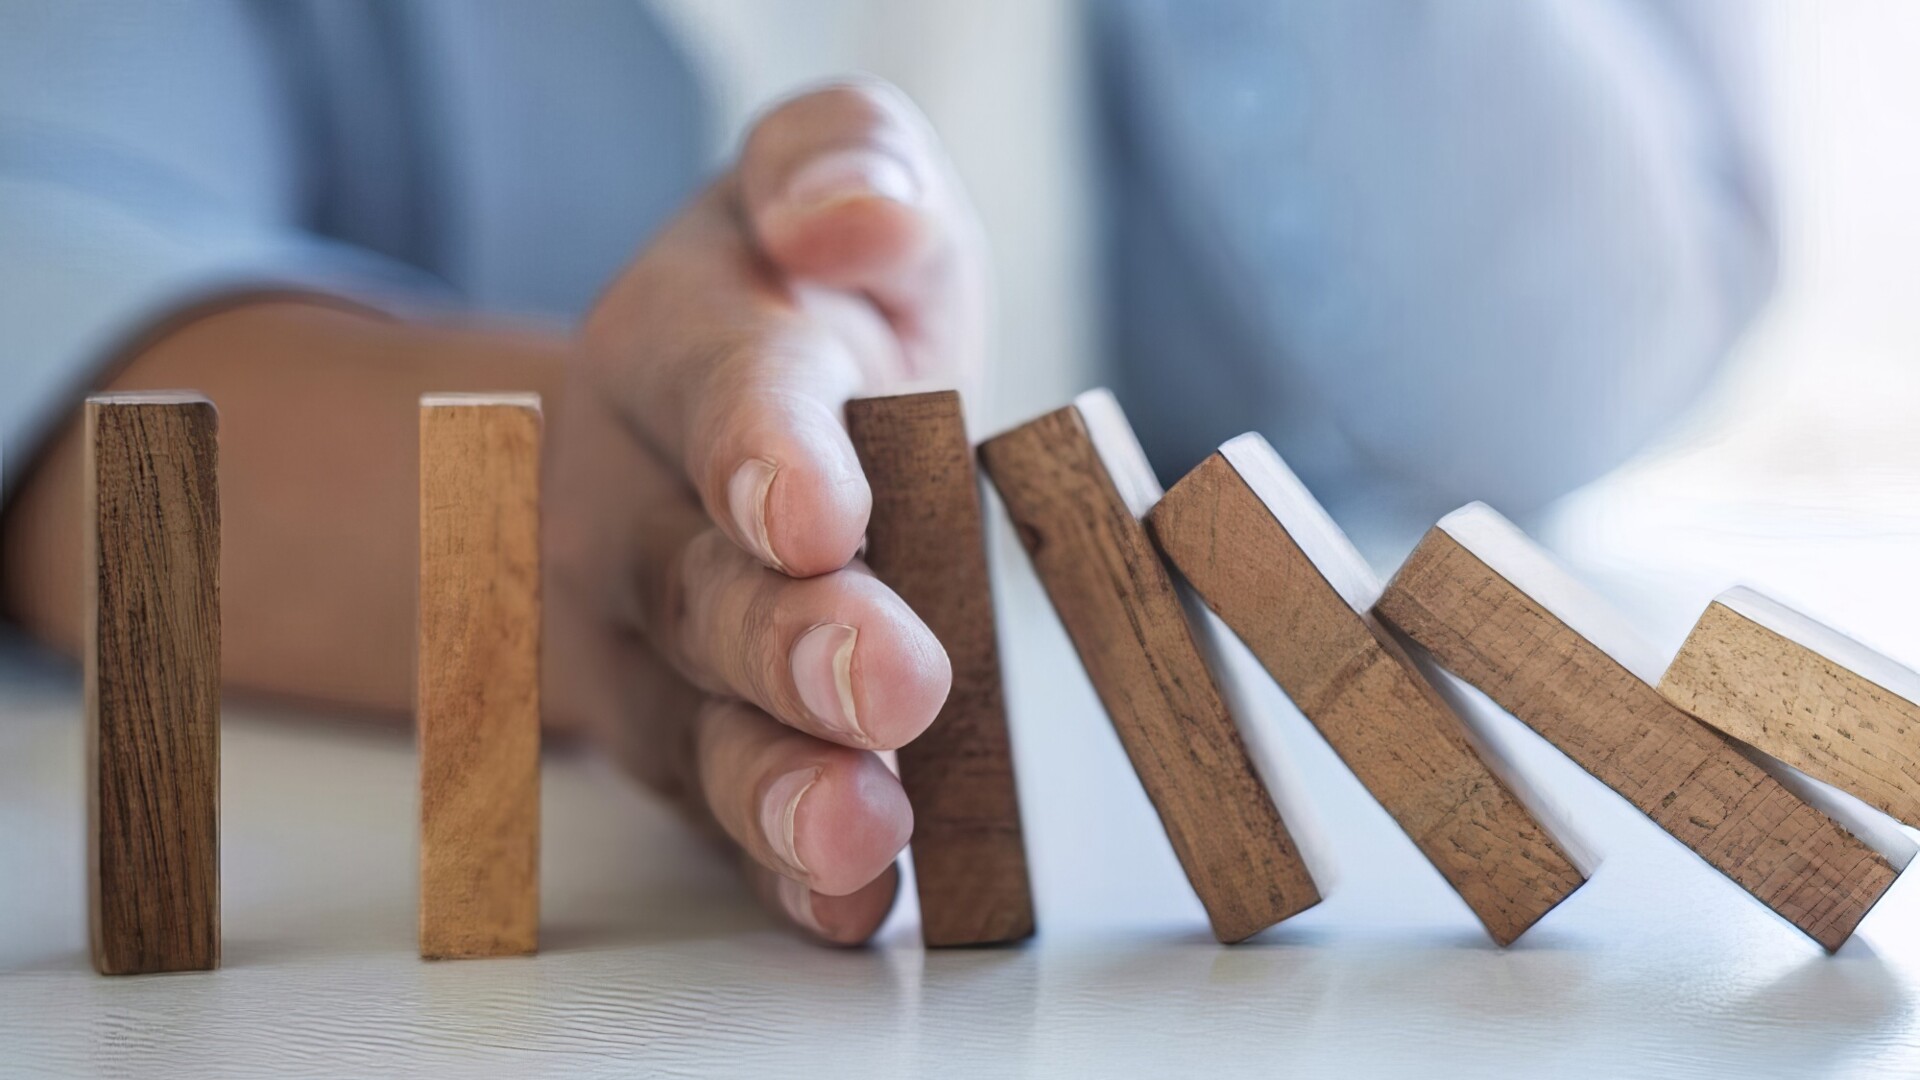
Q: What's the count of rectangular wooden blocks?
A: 7